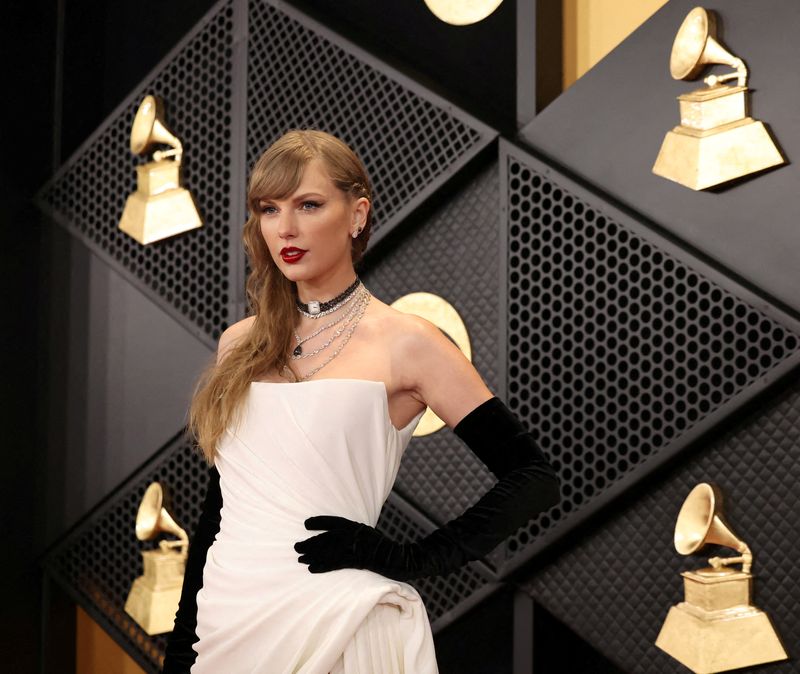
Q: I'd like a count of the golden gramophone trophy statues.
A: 4